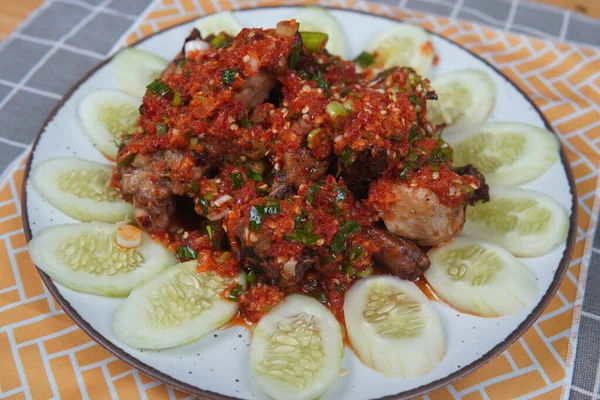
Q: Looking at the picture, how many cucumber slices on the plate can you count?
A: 14